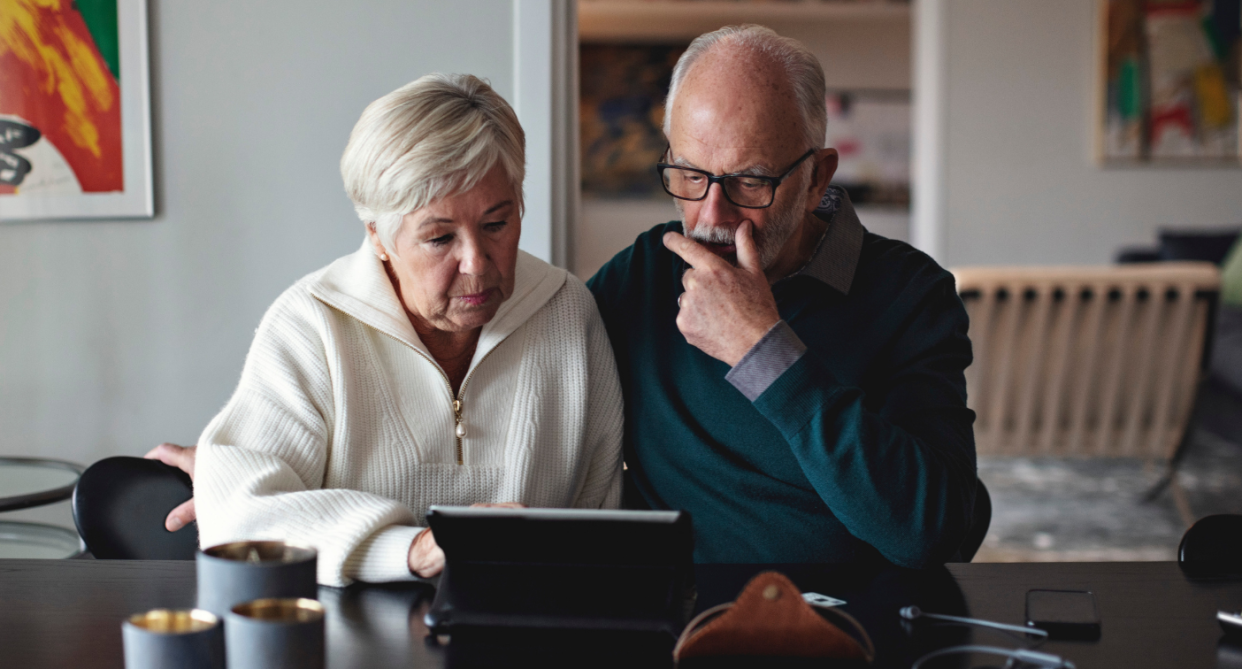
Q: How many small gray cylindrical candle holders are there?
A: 3